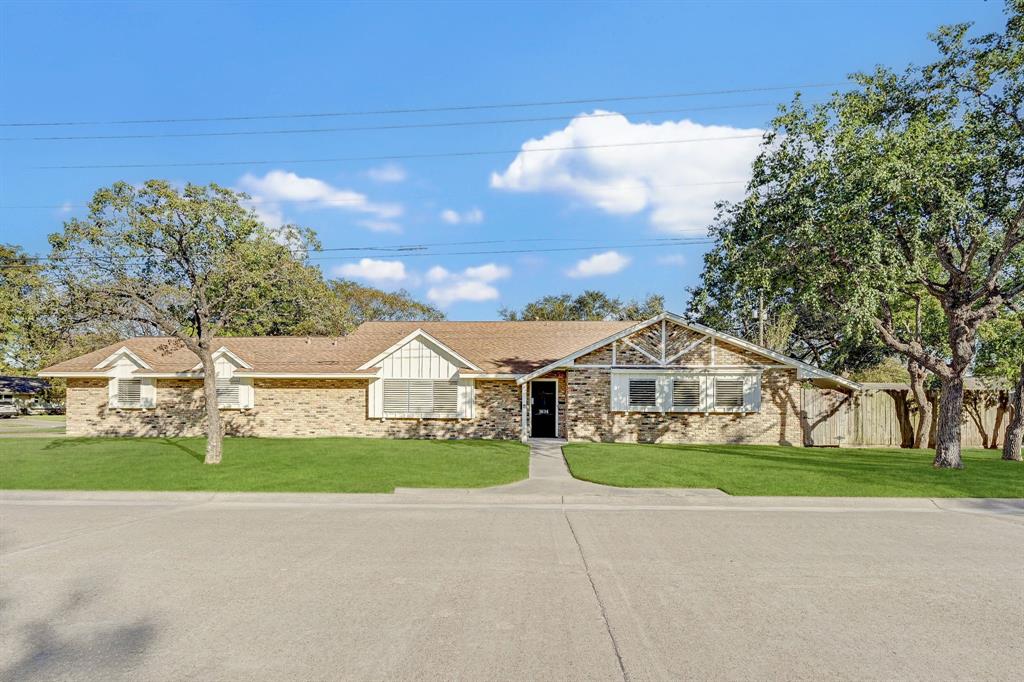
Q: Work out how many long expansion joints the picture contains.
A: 1